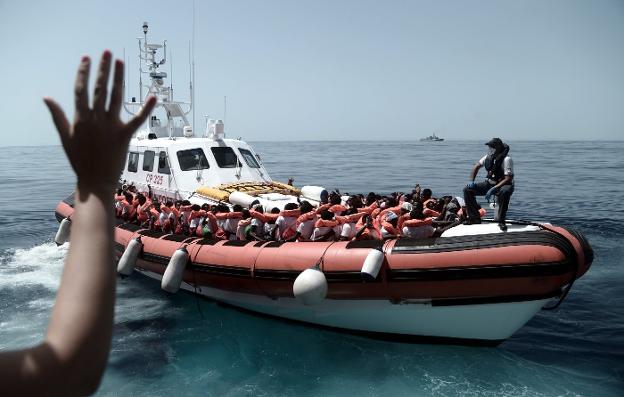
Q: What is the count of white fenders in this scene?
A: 5